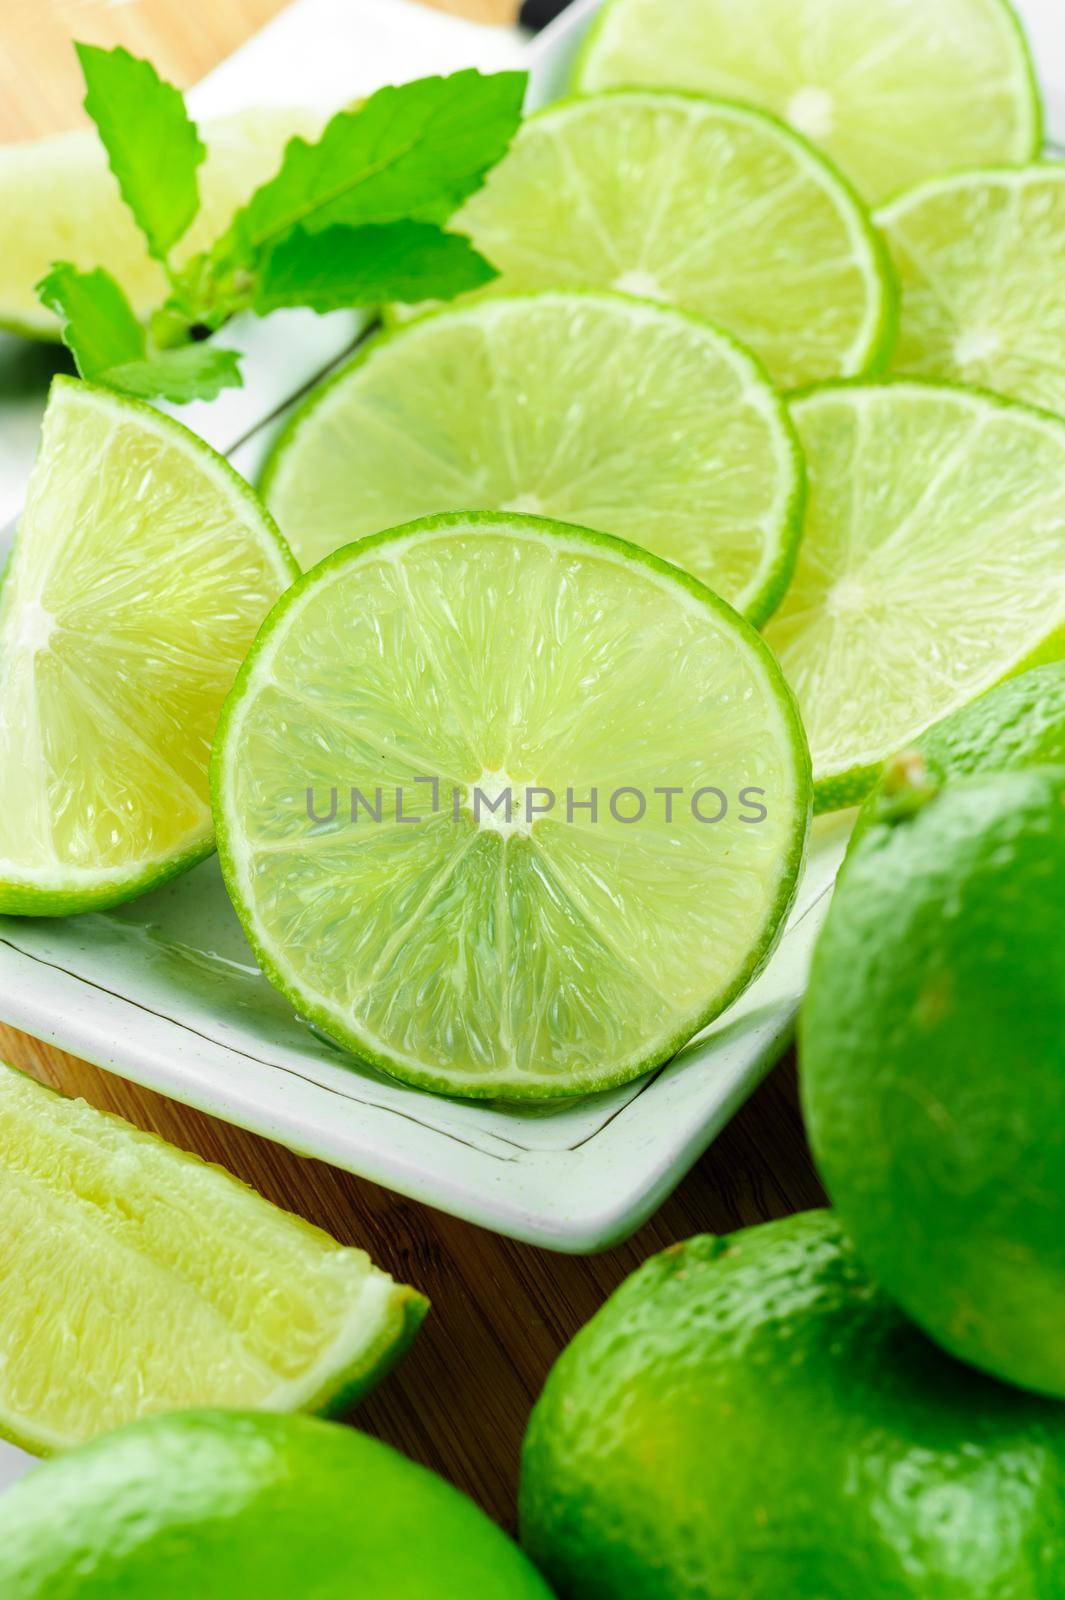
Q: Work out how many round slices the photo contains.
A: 6